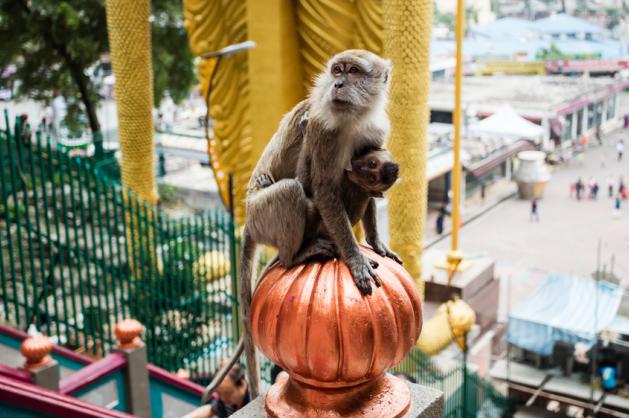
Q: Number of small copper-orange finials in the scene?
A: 2